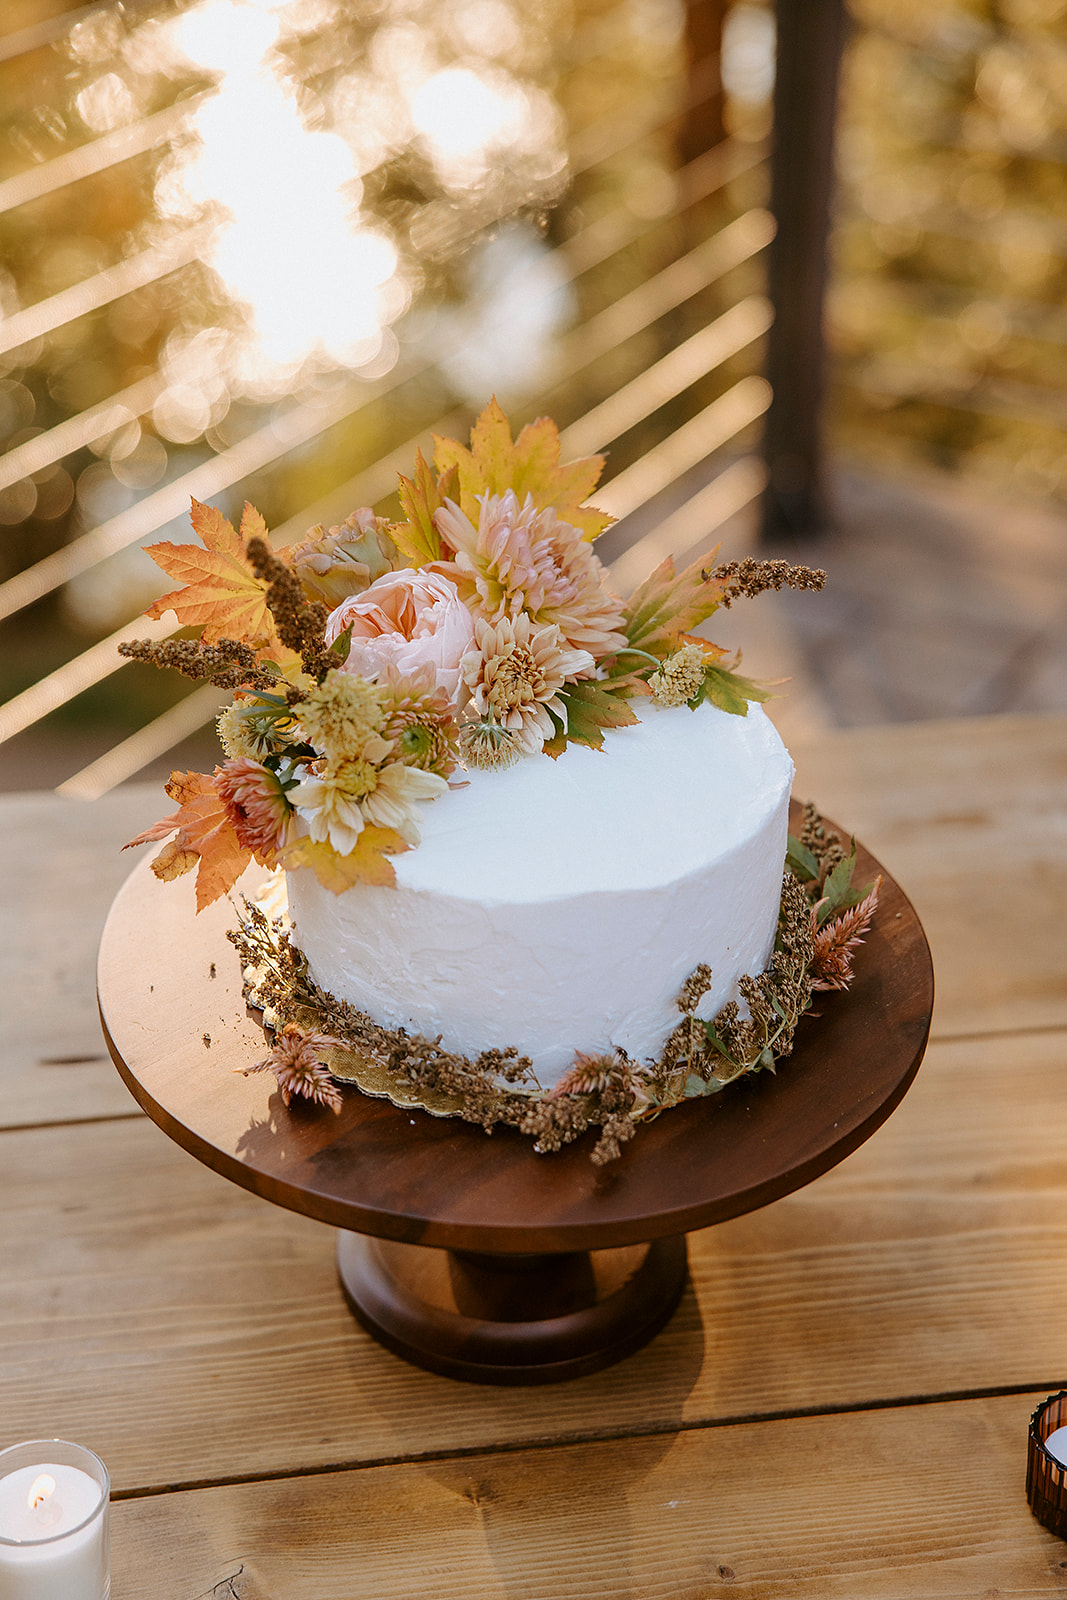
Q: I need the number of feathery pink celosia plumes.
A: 3